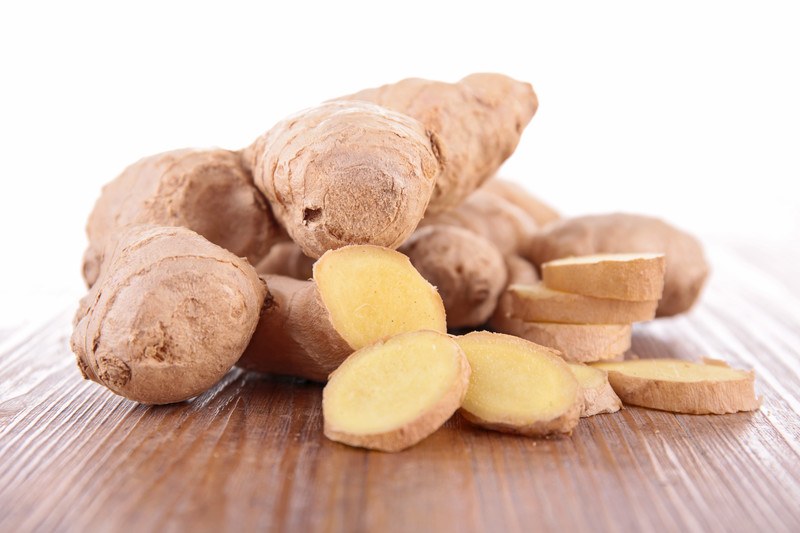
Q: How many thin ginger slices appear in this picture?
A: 7